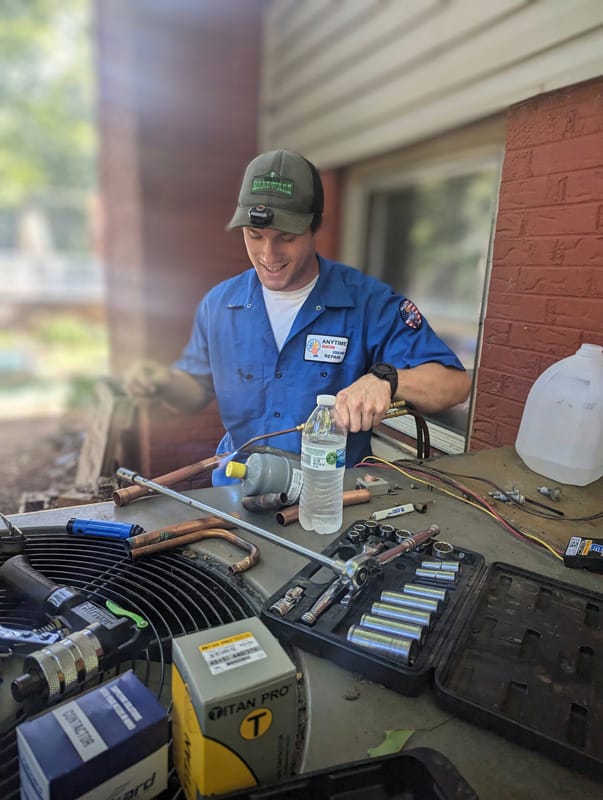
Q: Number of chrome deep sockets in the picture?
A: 7